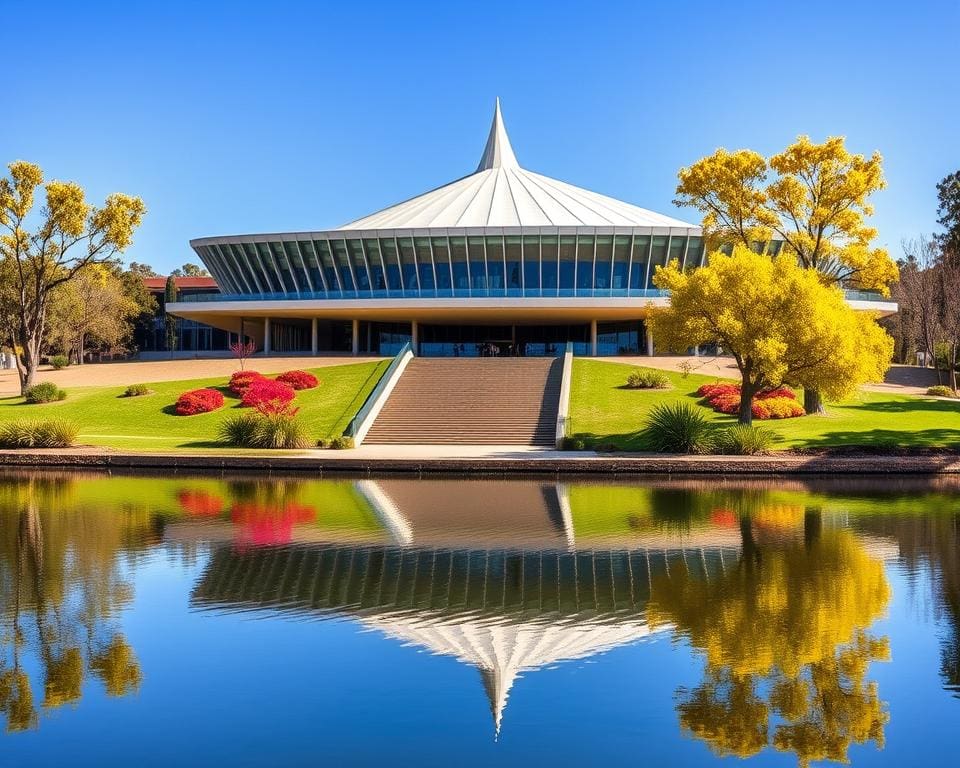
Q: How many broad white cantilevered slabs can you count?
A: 1